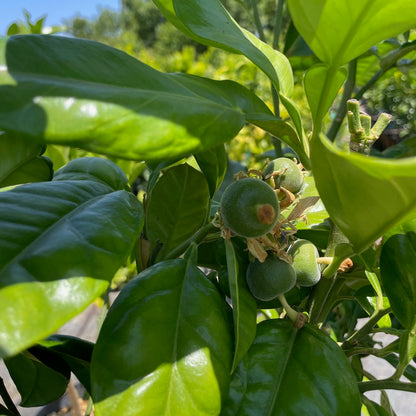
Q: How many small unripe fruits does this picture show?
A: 4